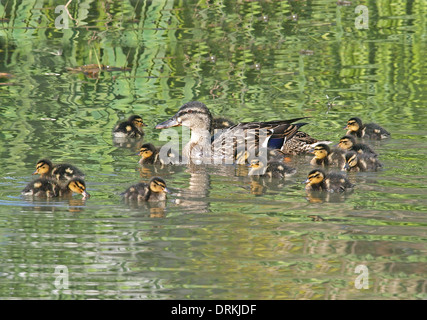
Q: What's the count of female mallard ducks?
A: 1